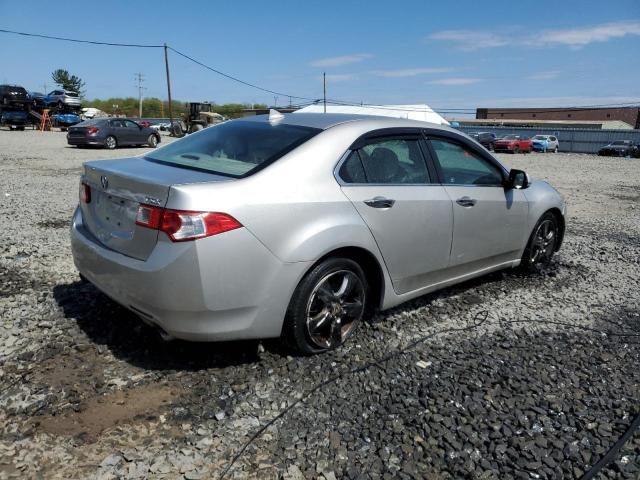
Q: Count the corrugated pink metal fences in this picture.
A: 0